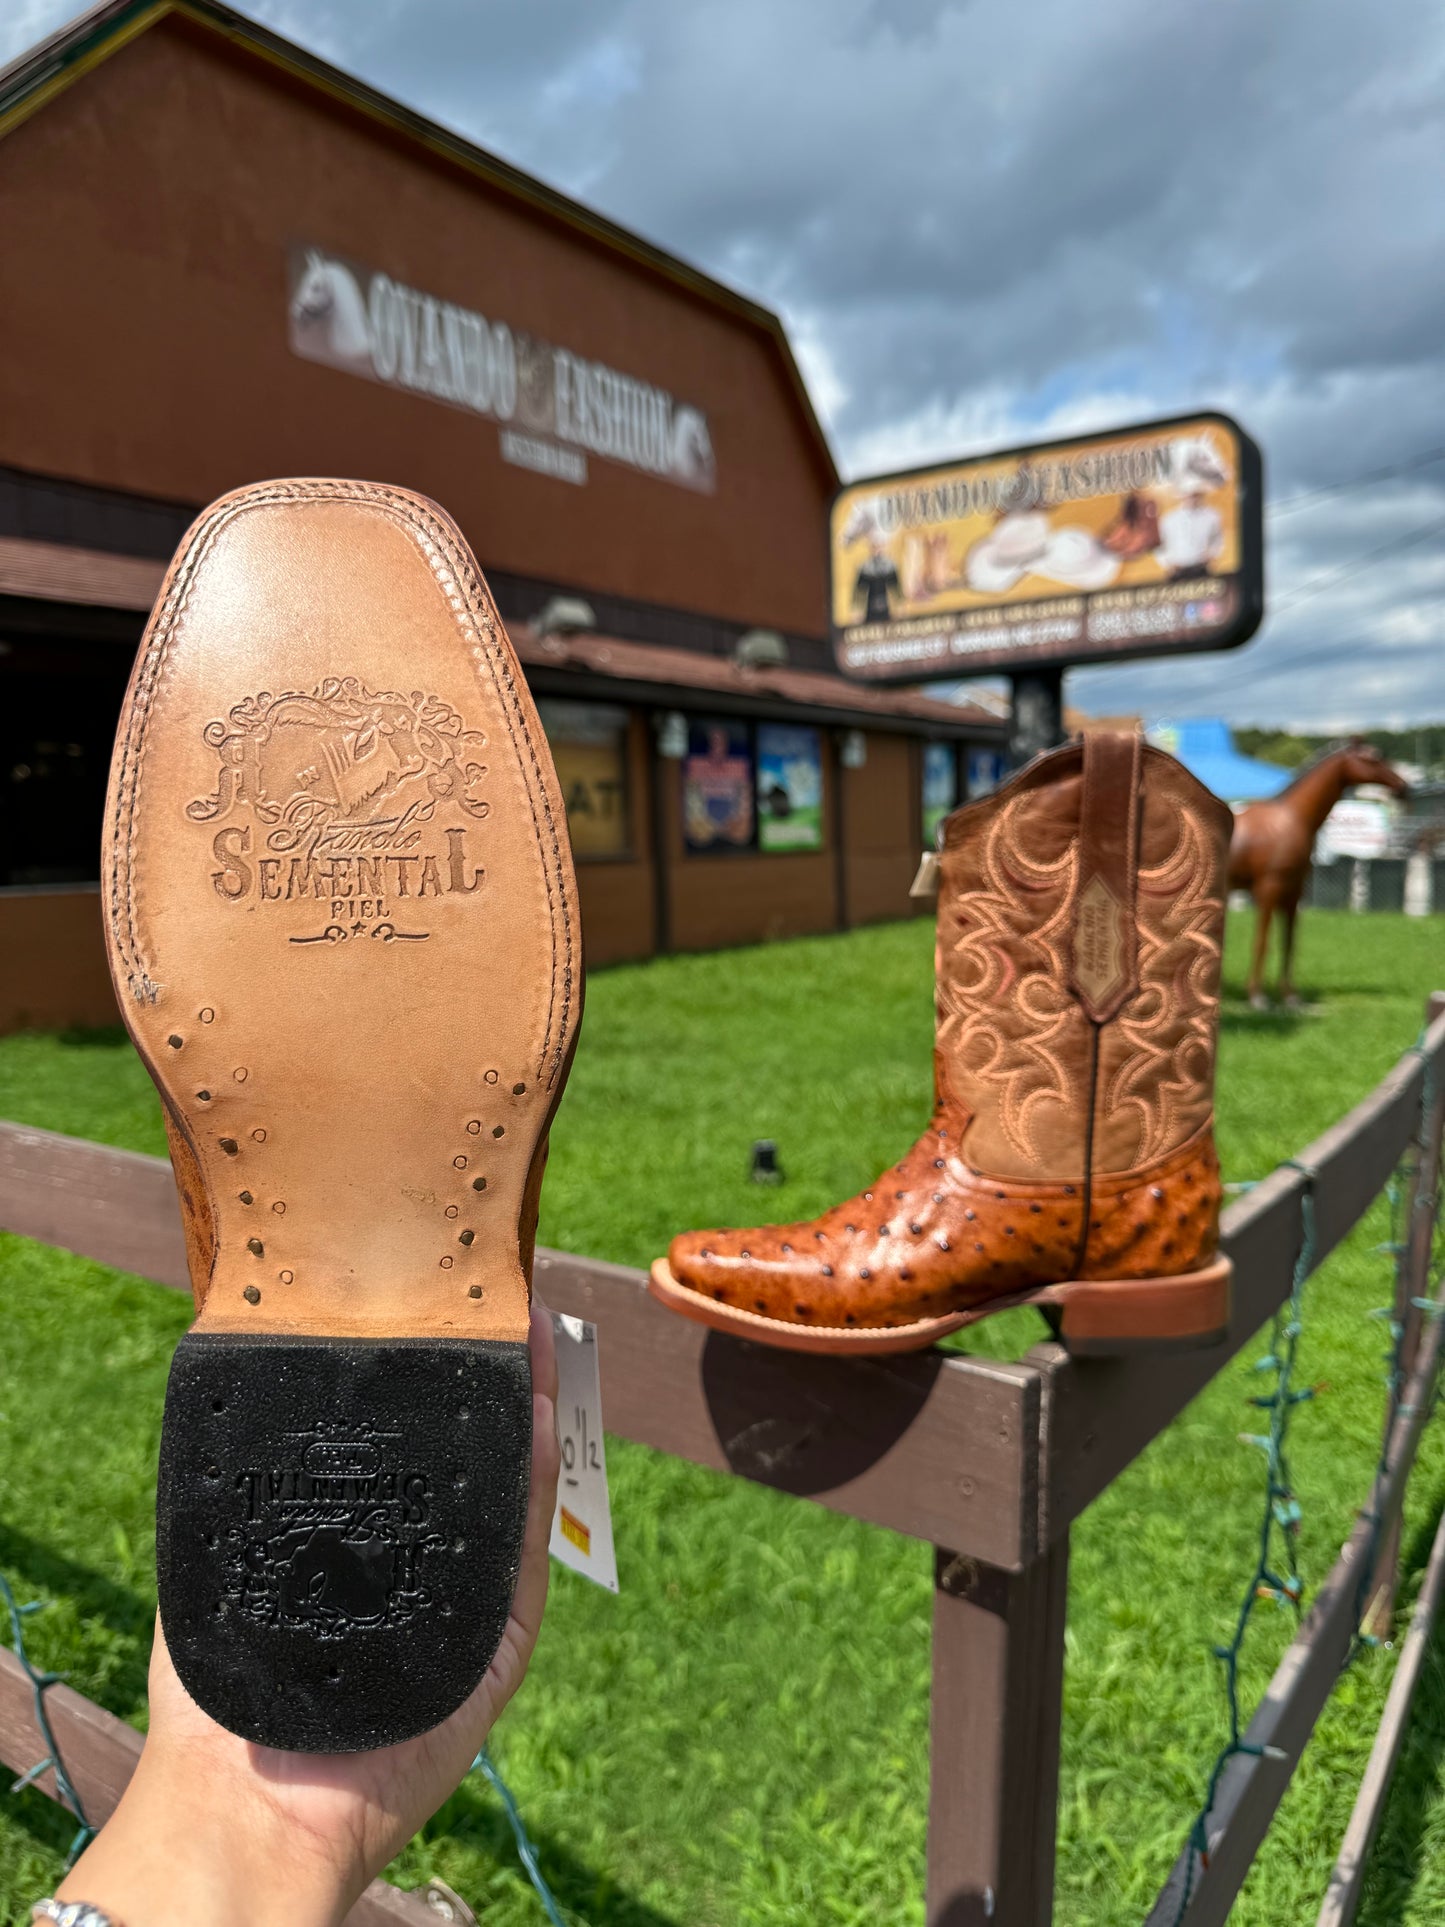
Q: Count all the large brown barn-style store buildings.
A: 1